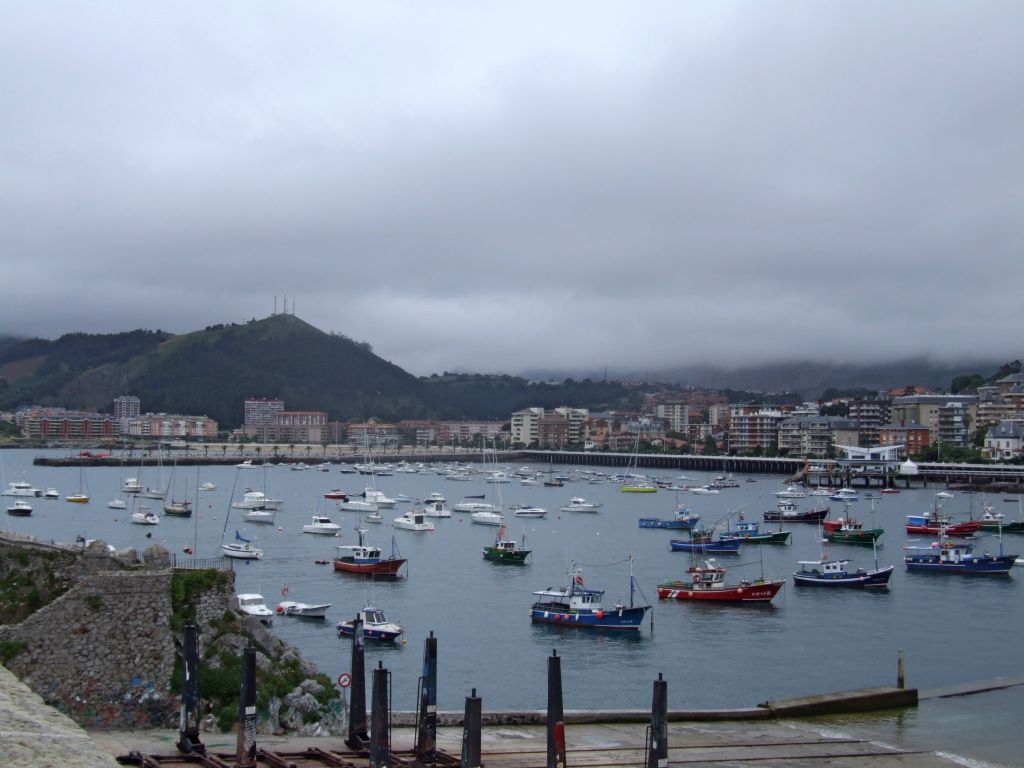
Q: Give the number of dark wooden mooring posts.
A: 8